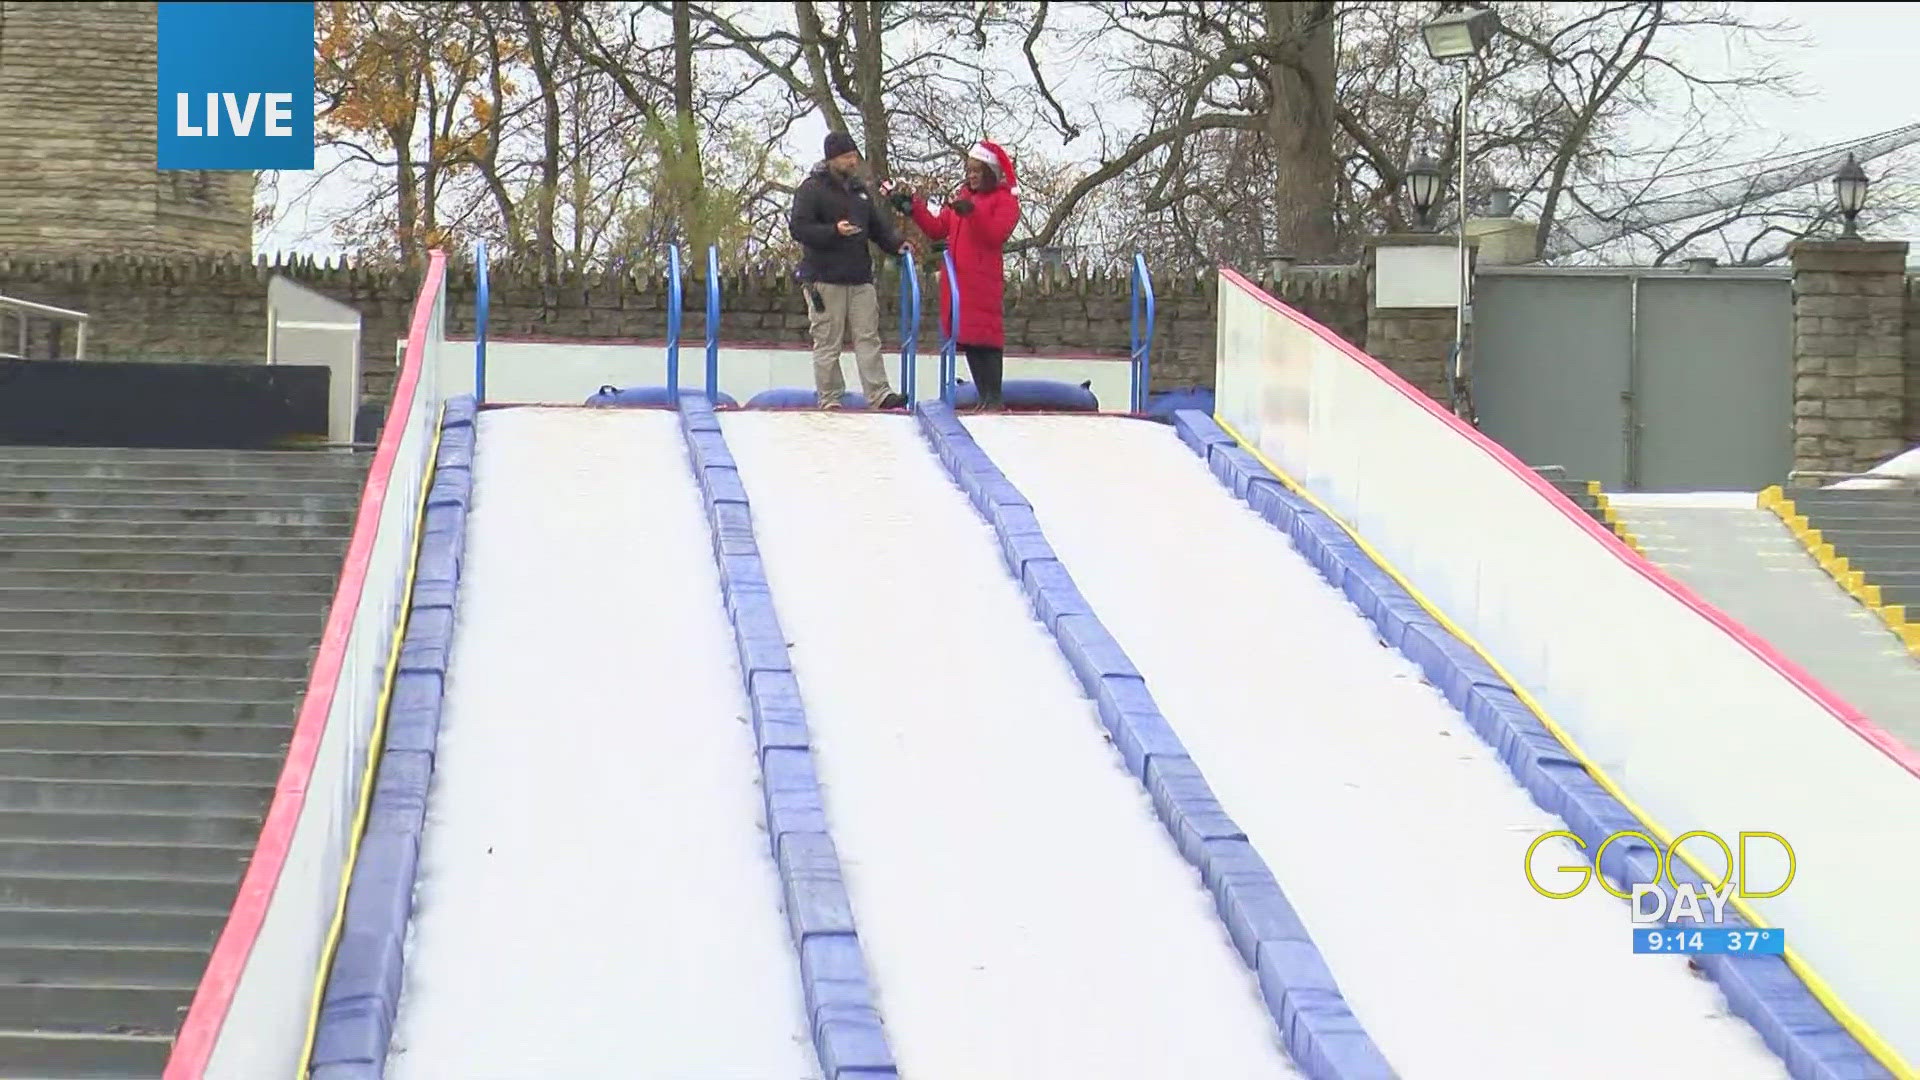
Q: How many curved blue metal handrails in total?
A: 6